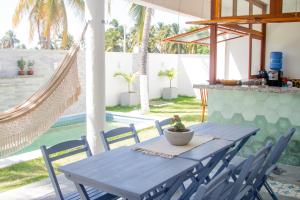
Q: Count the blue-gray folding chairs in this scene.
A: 6